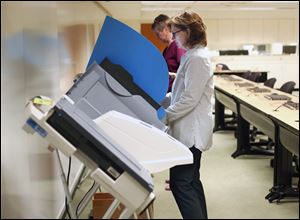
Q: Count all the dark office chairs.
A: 3